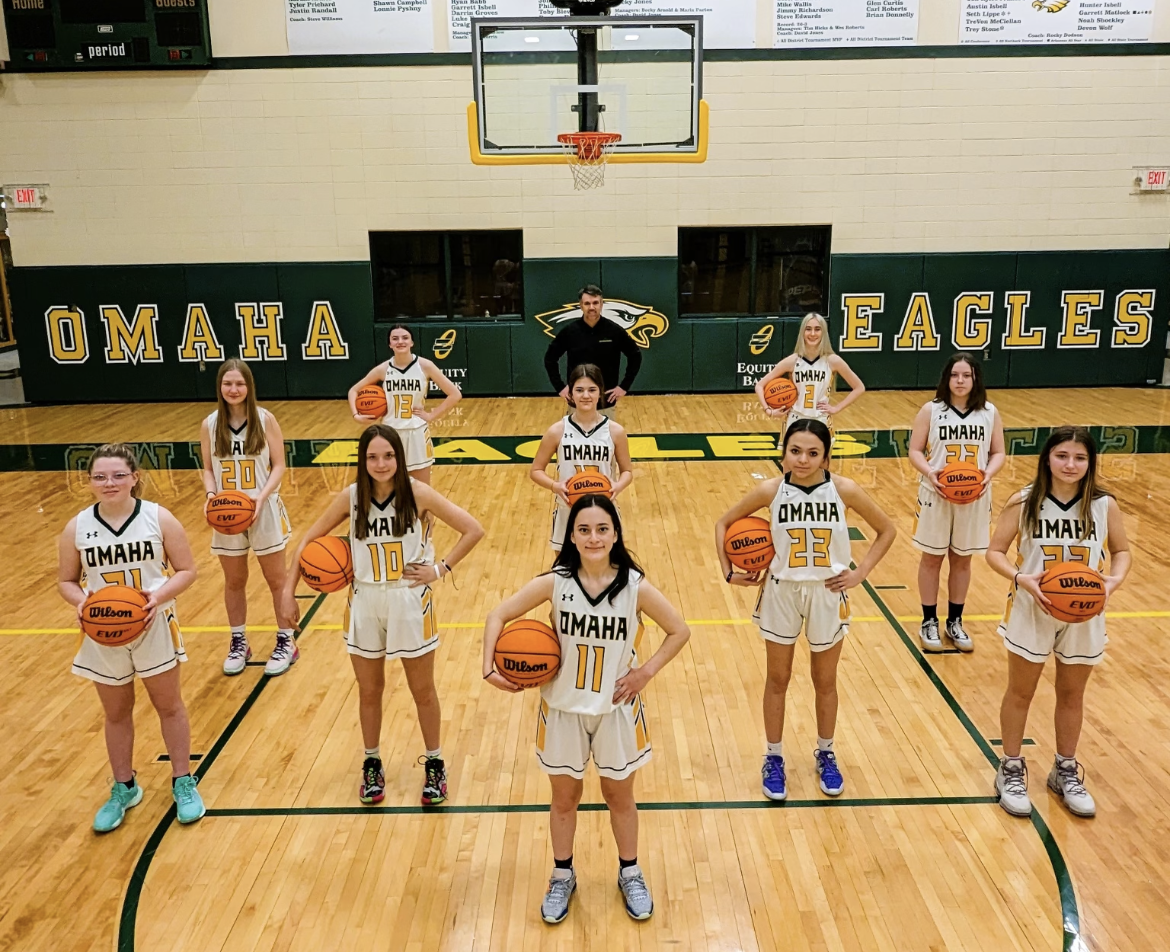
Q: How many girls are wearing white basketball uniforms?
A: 10